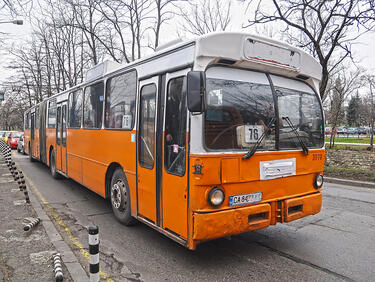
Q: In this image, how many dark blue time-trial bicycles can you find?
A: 0